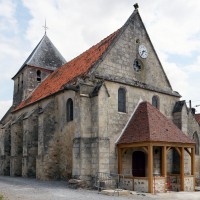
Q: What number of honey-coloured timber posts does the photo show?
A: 5